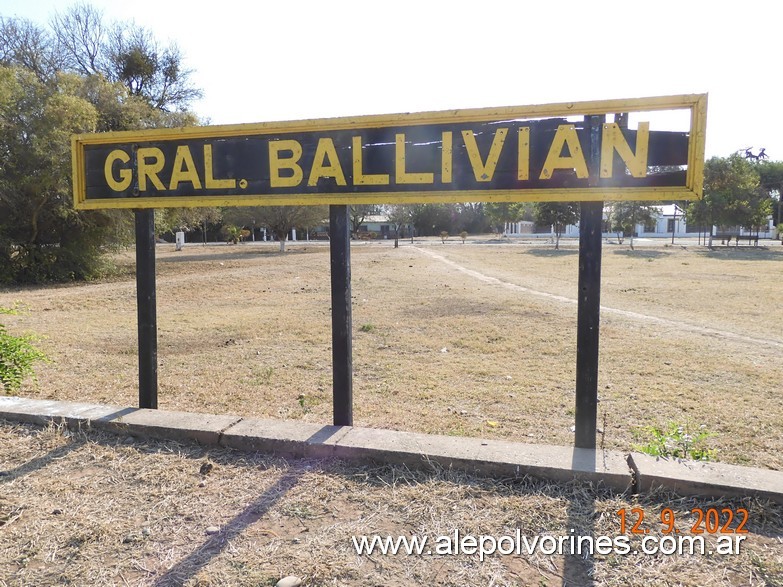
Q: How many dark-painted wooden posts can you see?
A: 3